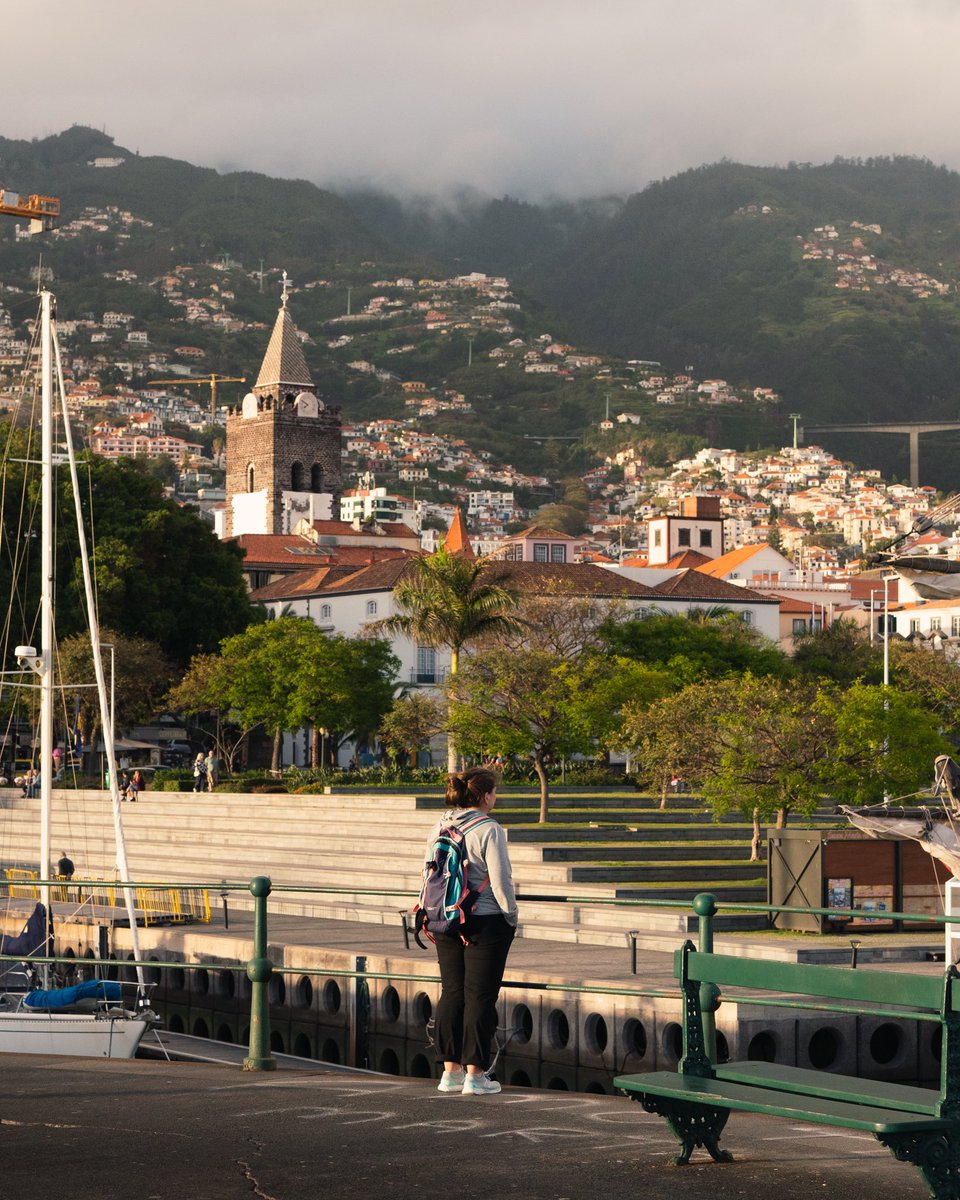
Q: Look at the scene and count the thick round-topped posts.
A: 2